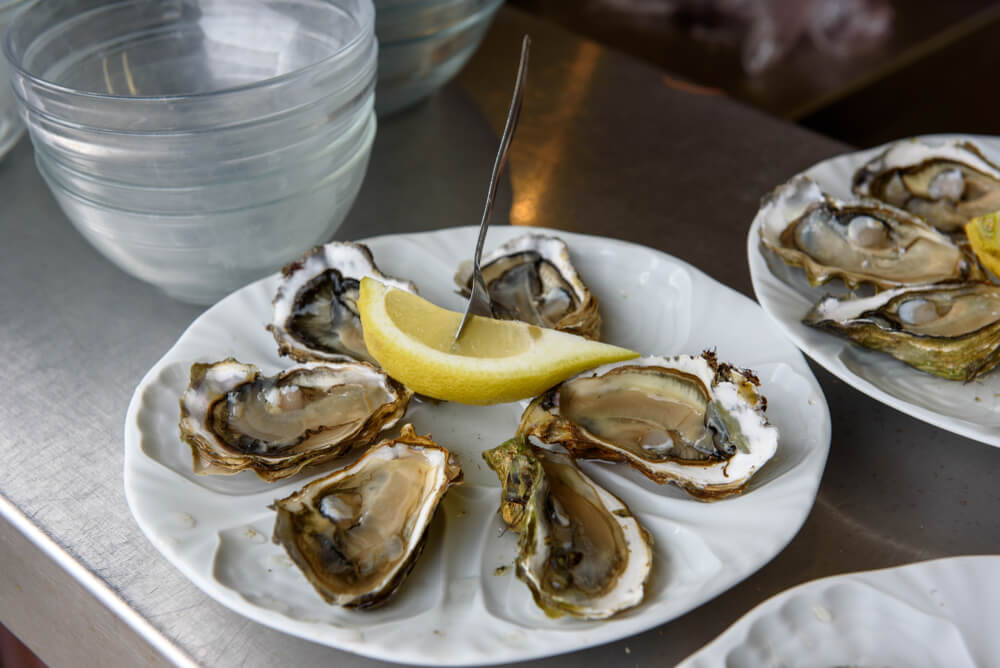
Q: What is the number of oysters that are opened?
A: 9